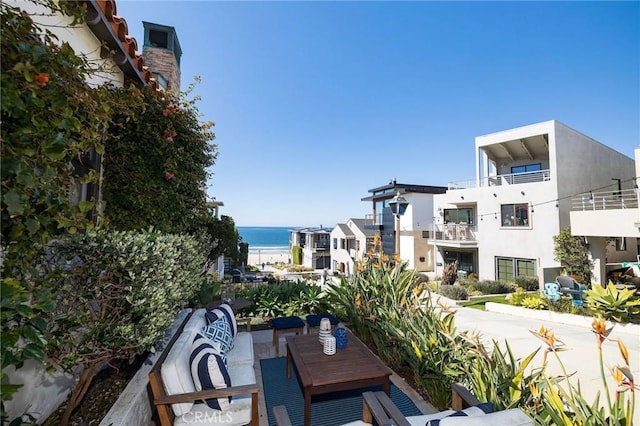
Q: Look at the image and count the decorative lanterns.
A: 3